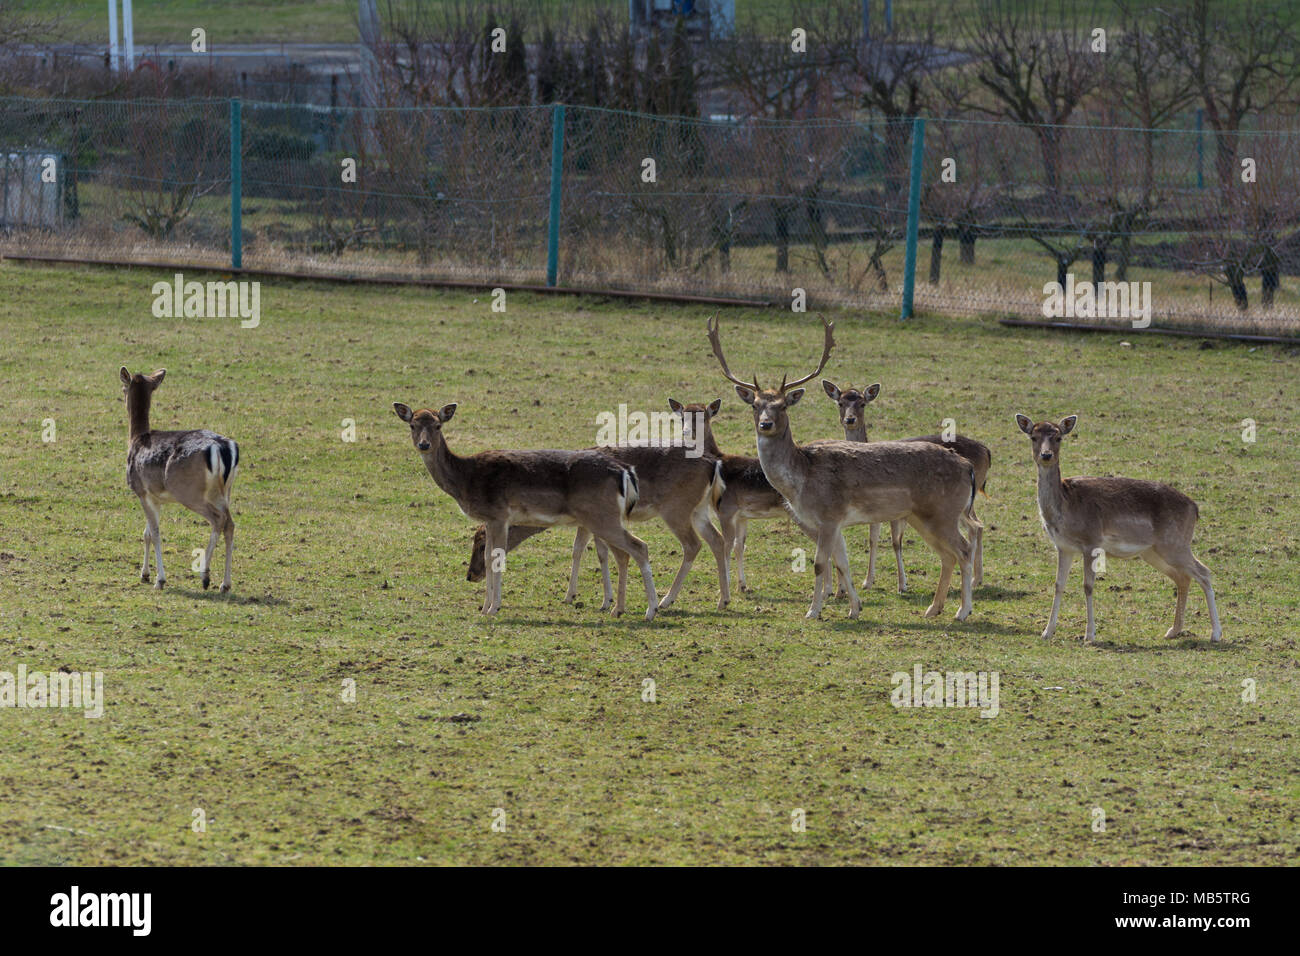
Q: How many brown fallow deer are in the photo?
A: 7